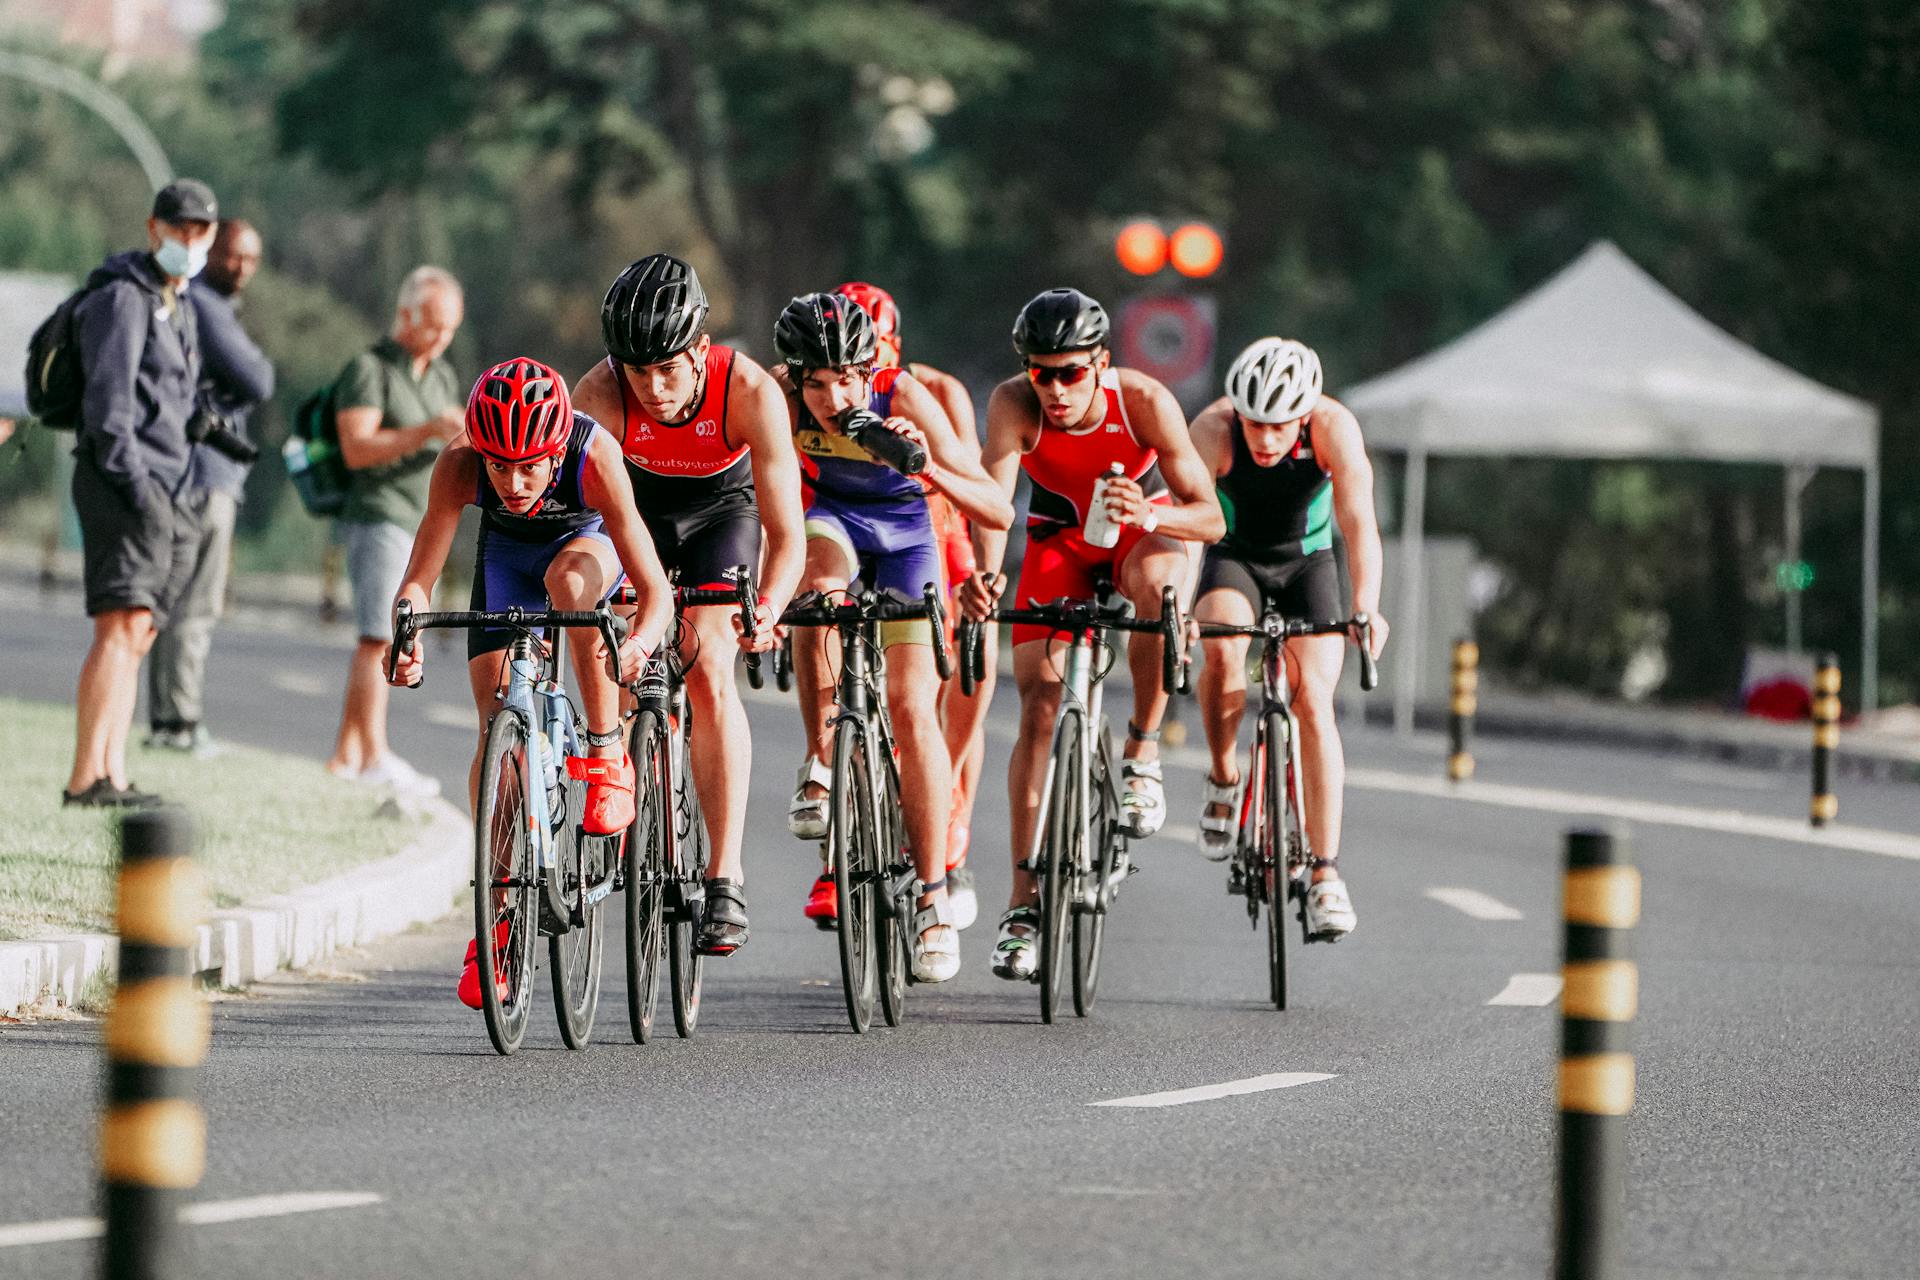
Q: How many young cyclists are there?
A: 6